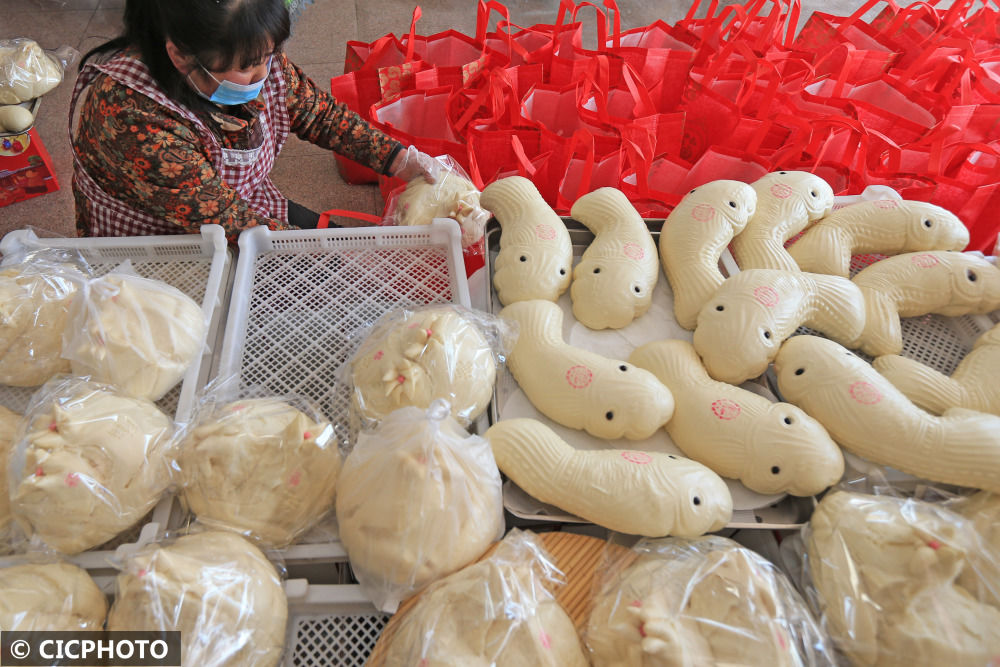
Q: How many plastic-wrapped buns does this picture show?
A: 15